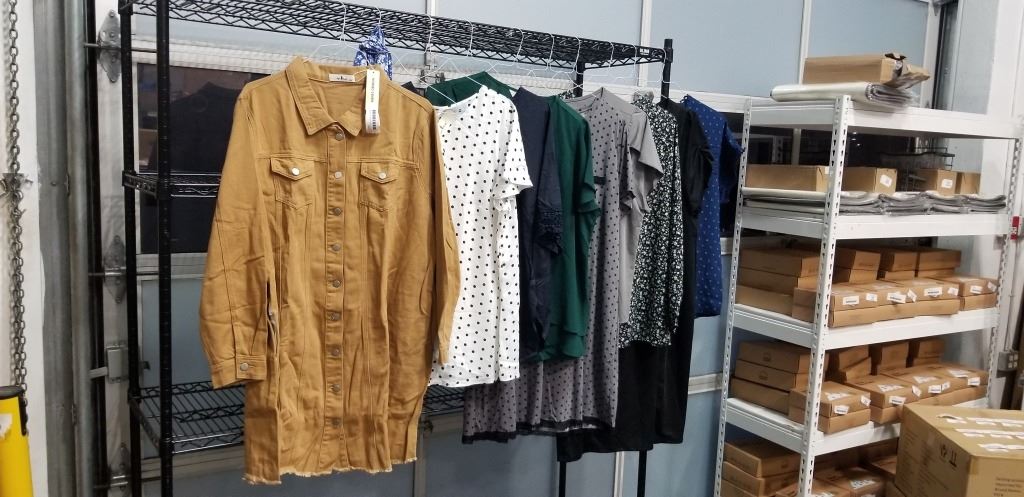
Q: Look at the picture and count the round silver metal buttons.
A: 12